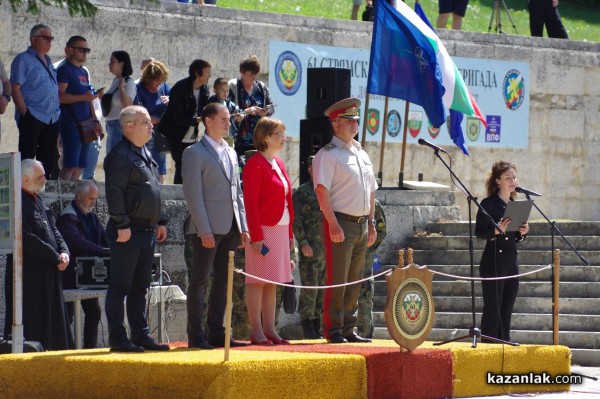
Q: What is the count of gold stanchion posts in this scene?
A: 4